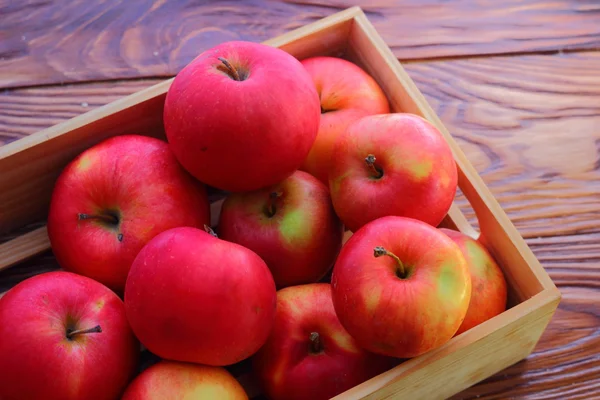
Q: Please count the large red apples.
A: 11